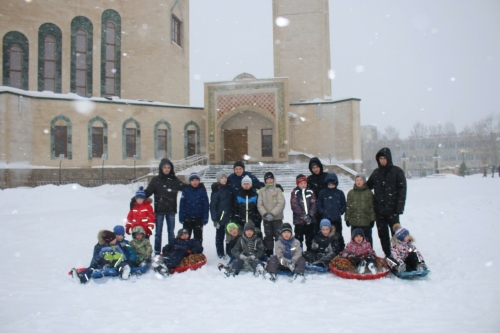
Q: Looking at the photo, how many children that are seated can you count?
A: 10